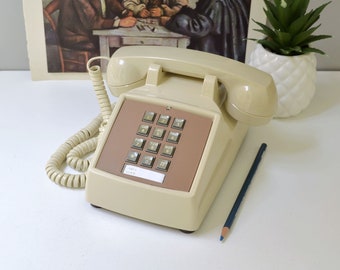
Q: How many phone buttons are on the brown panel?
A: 12